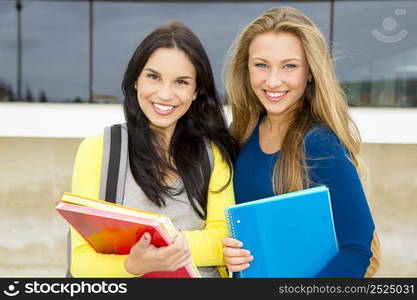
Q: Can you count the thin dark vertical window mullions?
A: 3